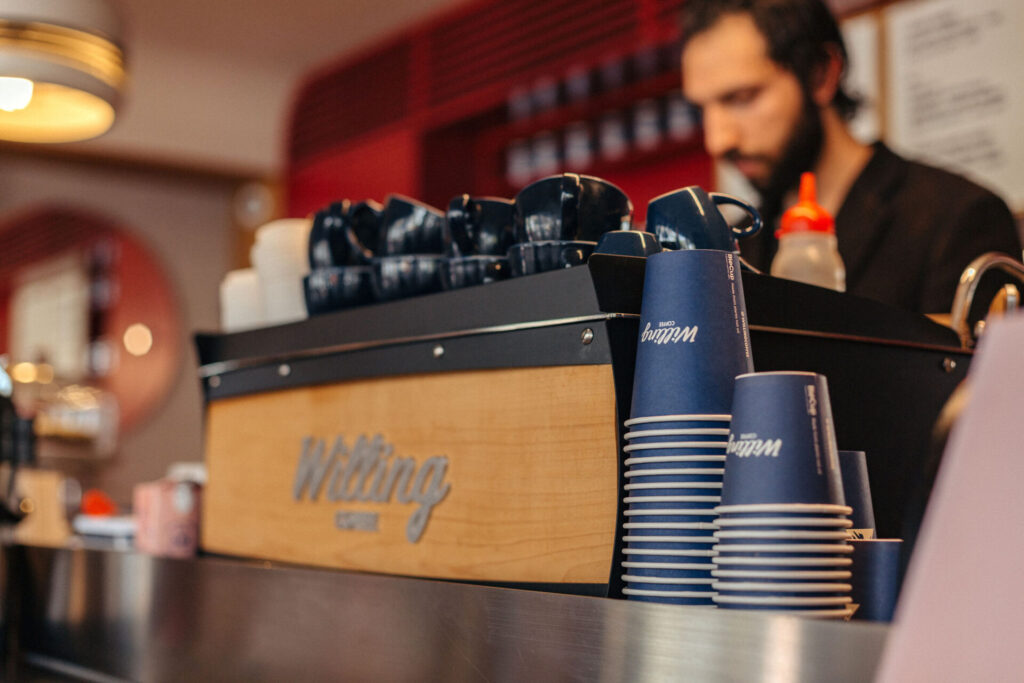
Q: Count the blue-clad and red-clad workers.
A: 0